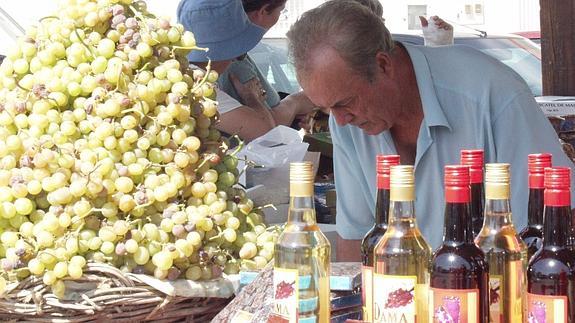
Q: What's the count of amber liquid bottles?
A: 3